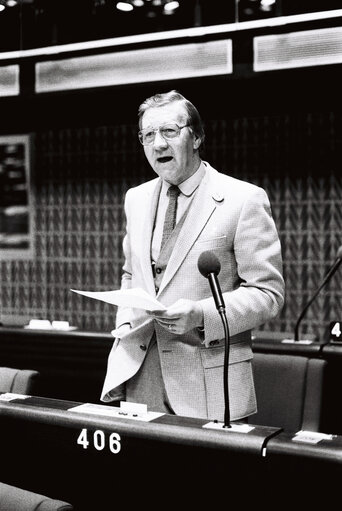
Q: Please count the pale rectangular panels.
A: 3